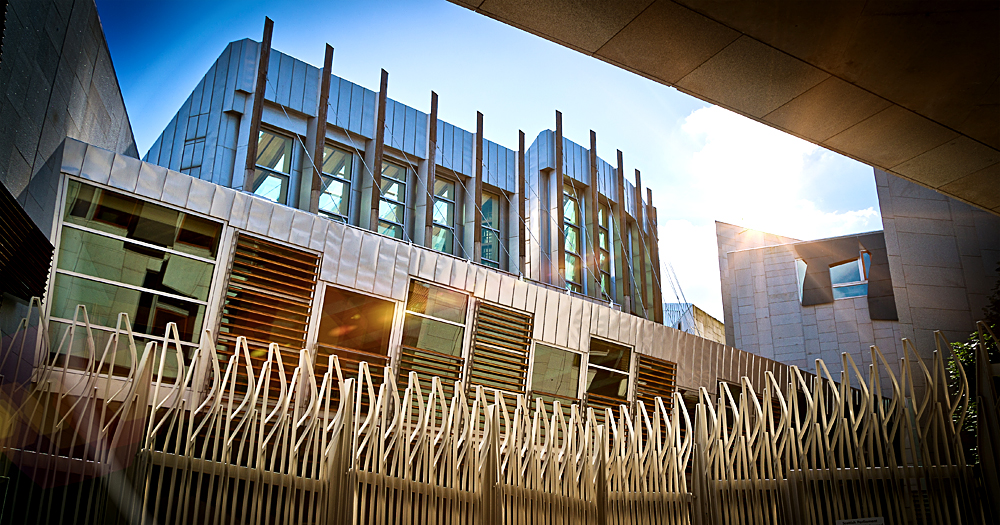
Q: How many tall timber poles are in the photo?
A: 12